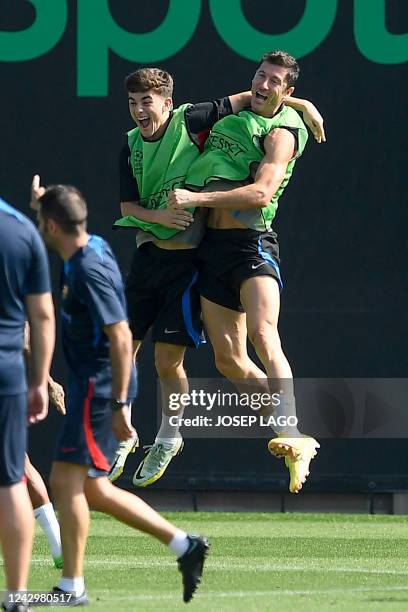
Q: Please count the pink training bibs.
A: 0